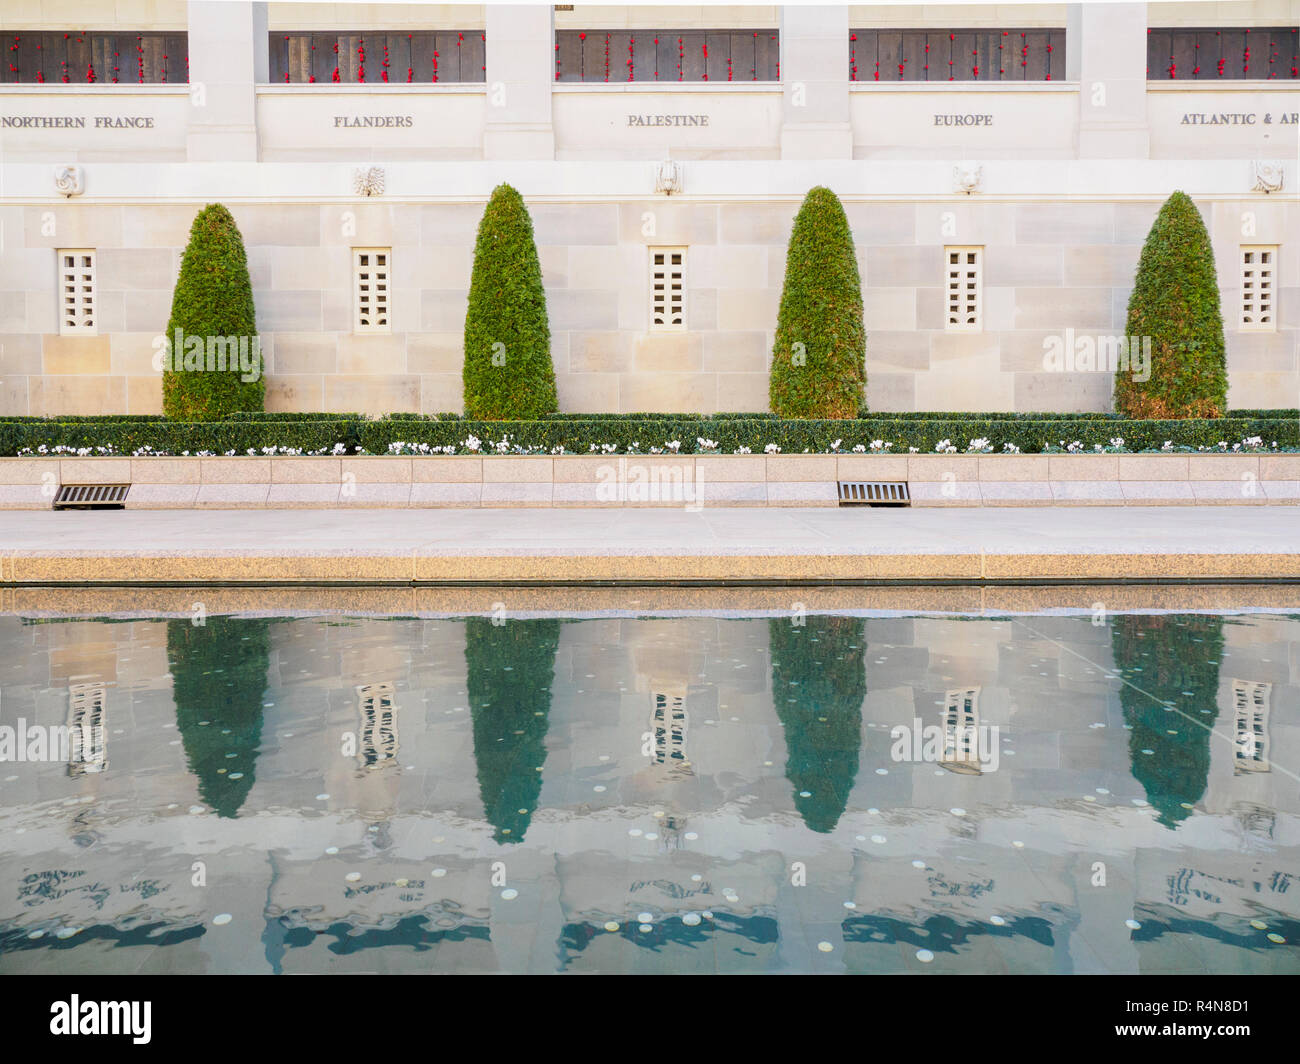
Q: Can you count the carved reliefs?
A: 5